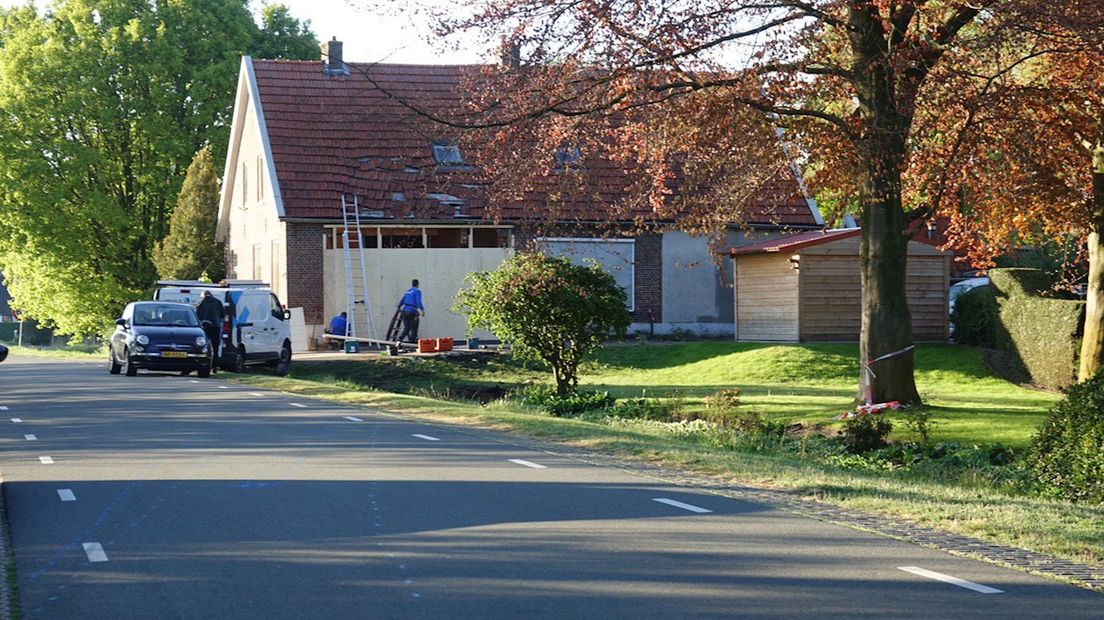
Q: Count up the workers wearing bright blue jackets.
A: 2